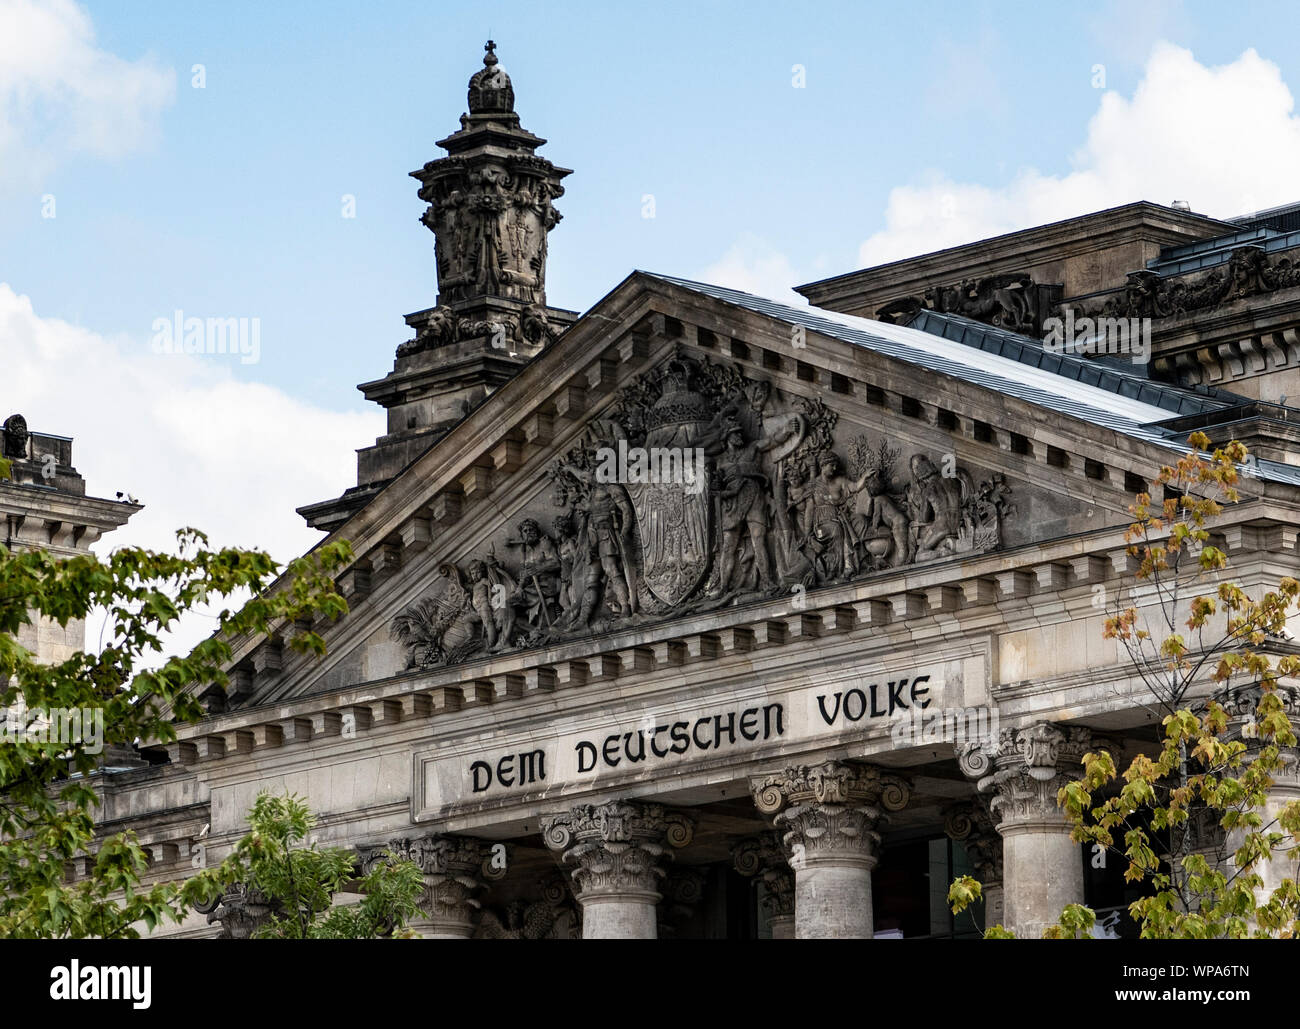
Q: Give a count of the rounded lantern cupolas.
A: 1